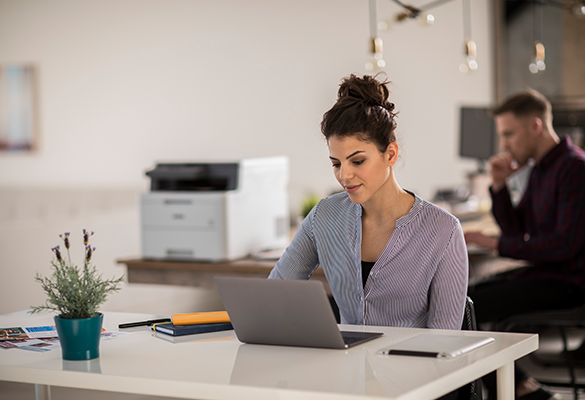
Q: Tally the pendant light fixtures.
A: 3